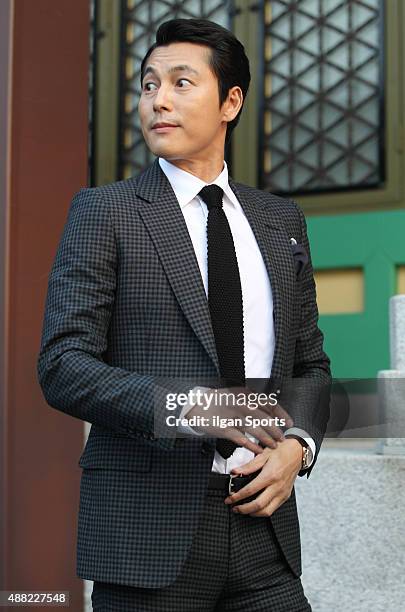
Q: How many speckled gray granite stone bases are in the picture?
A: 1